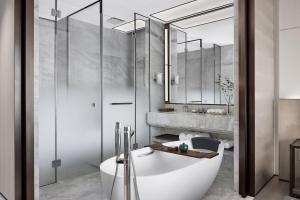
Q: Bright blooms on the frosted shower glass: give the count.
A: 0